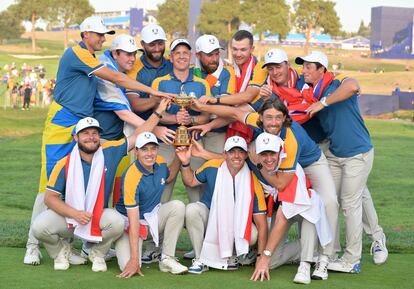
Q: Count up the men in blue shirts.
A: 13